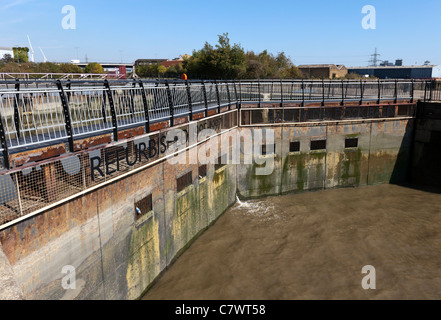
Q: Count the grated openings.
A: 8